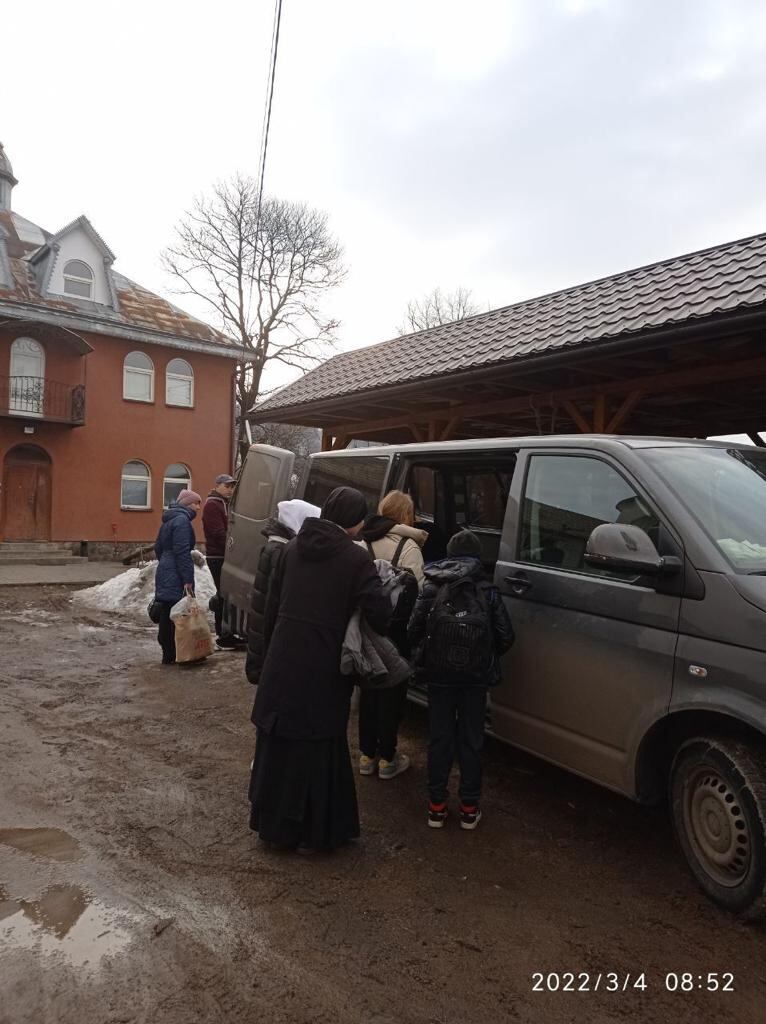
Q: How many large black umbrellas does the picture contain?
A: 0